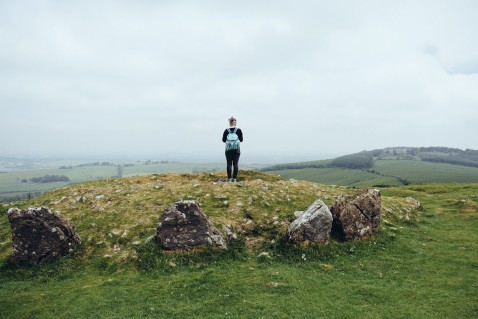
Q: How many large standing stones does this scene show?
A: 4